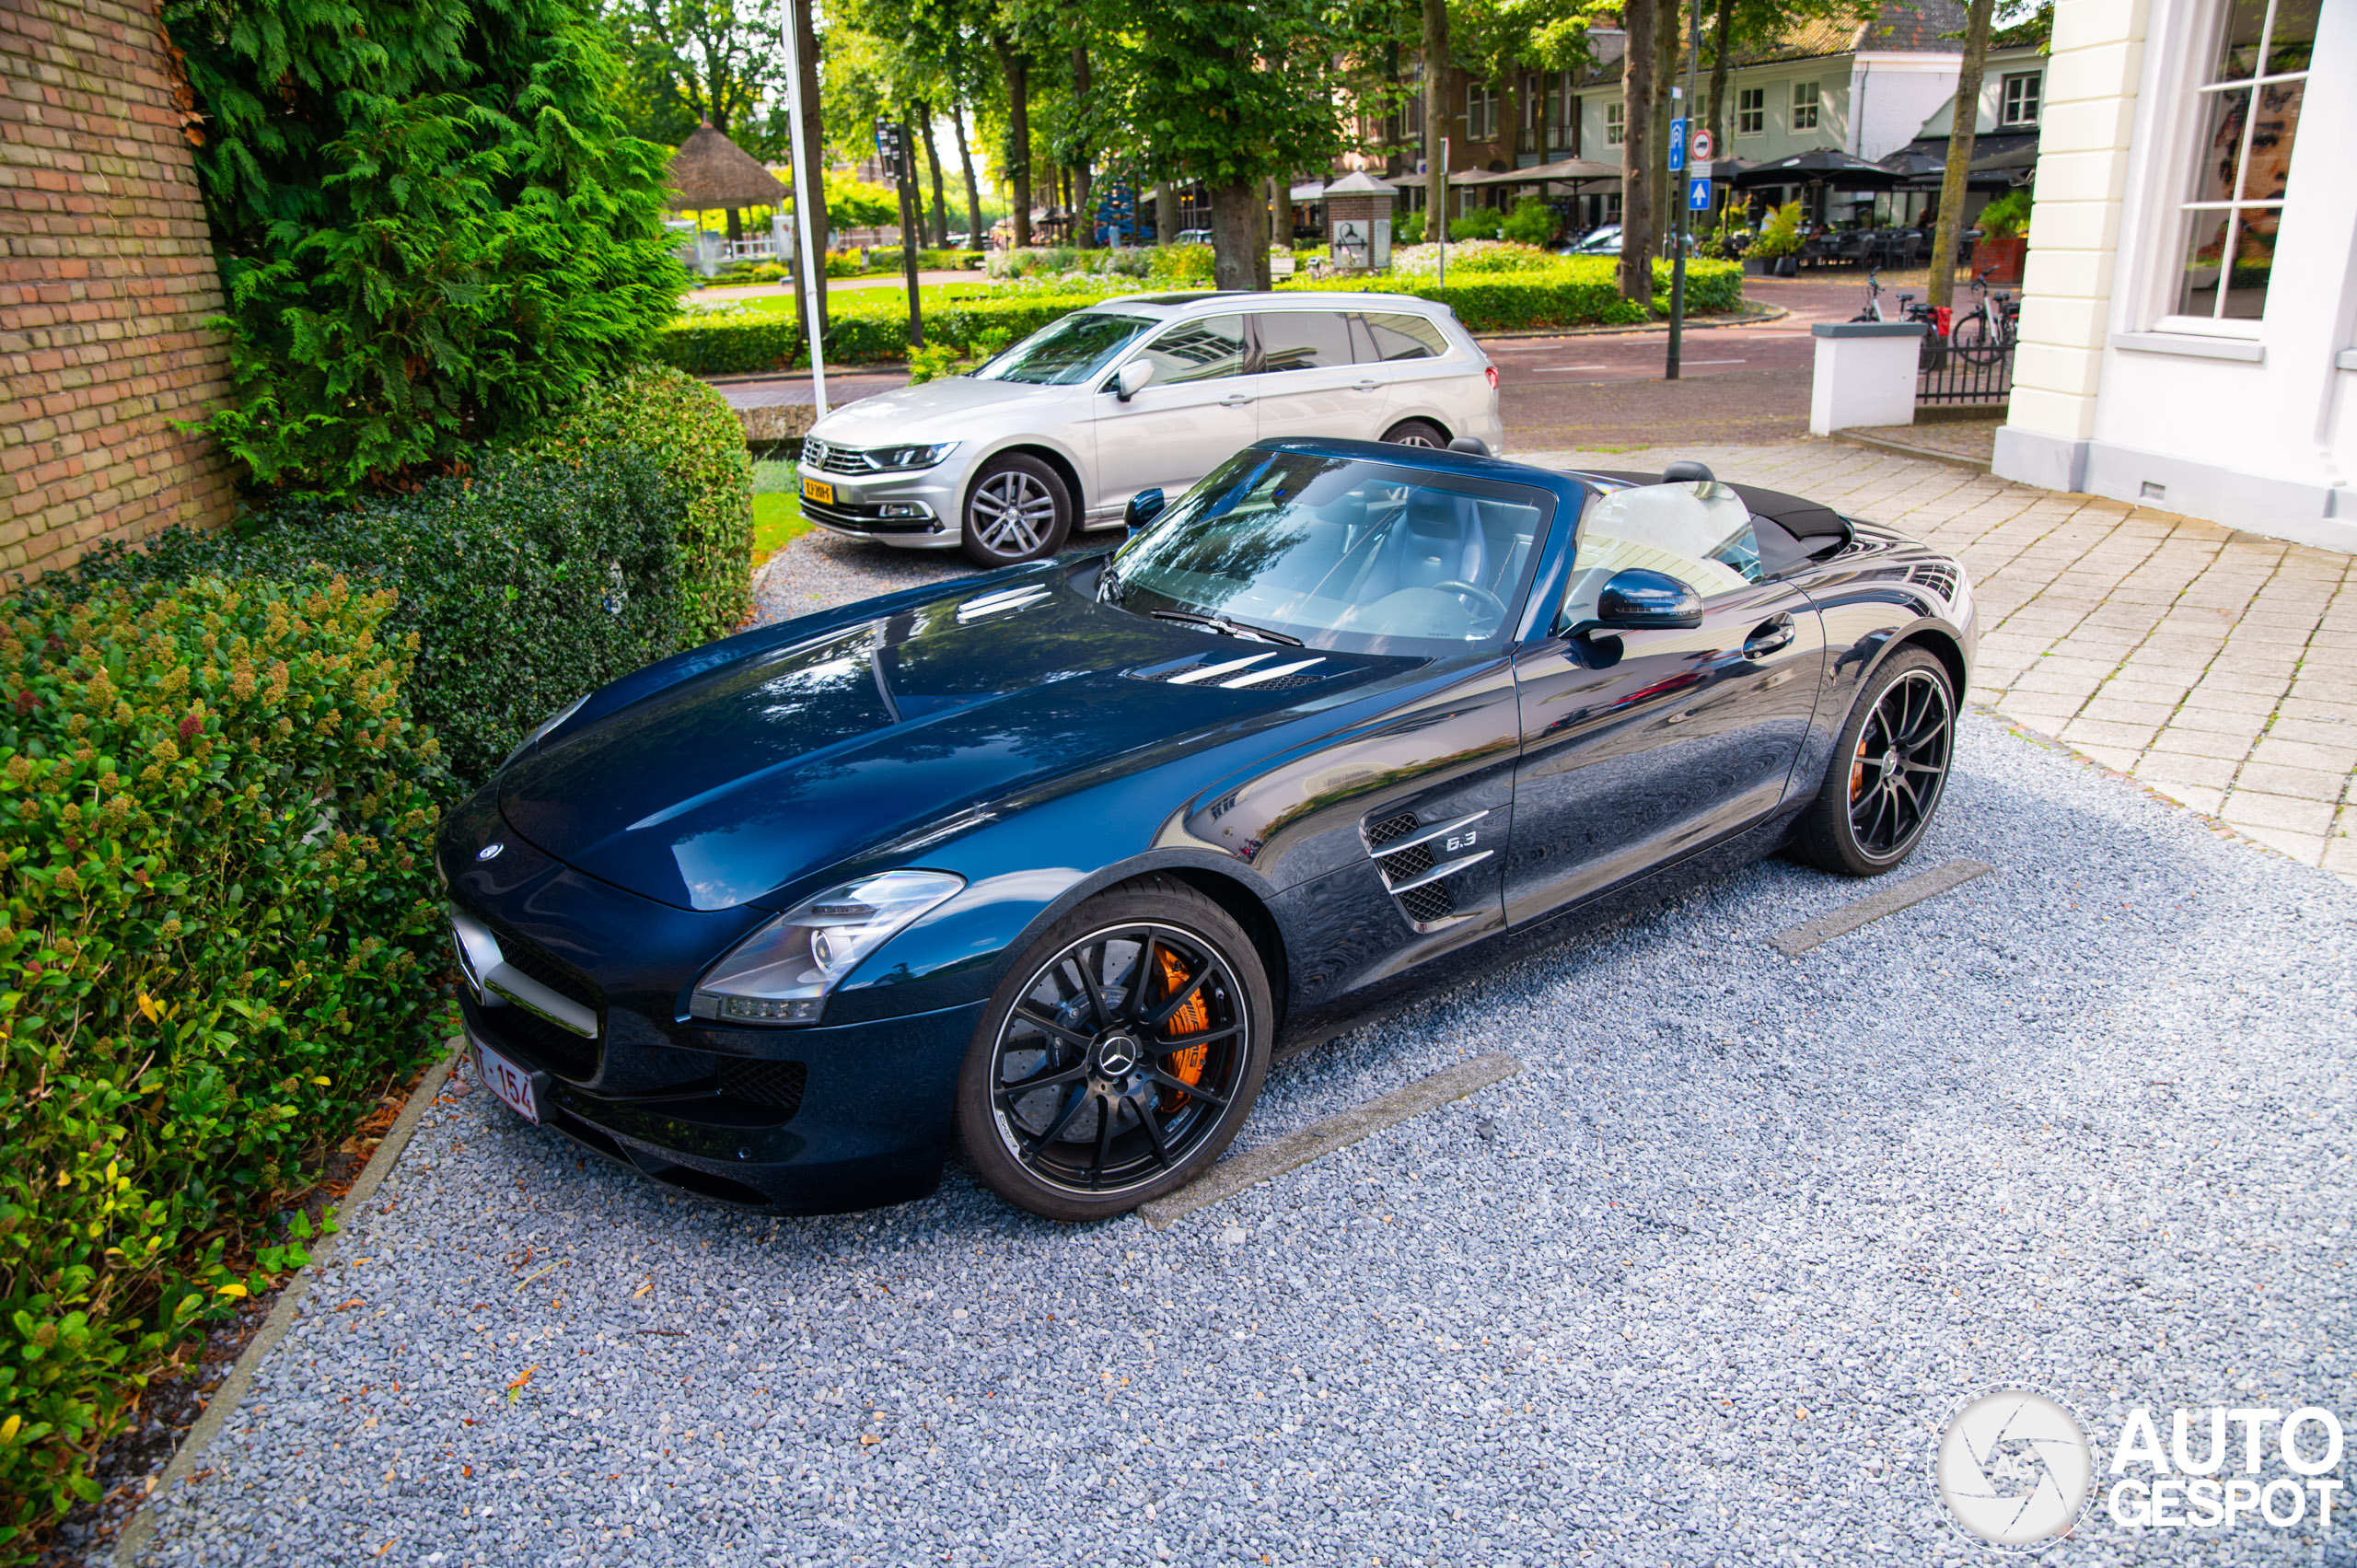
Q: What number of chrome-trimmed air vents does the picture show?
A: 3